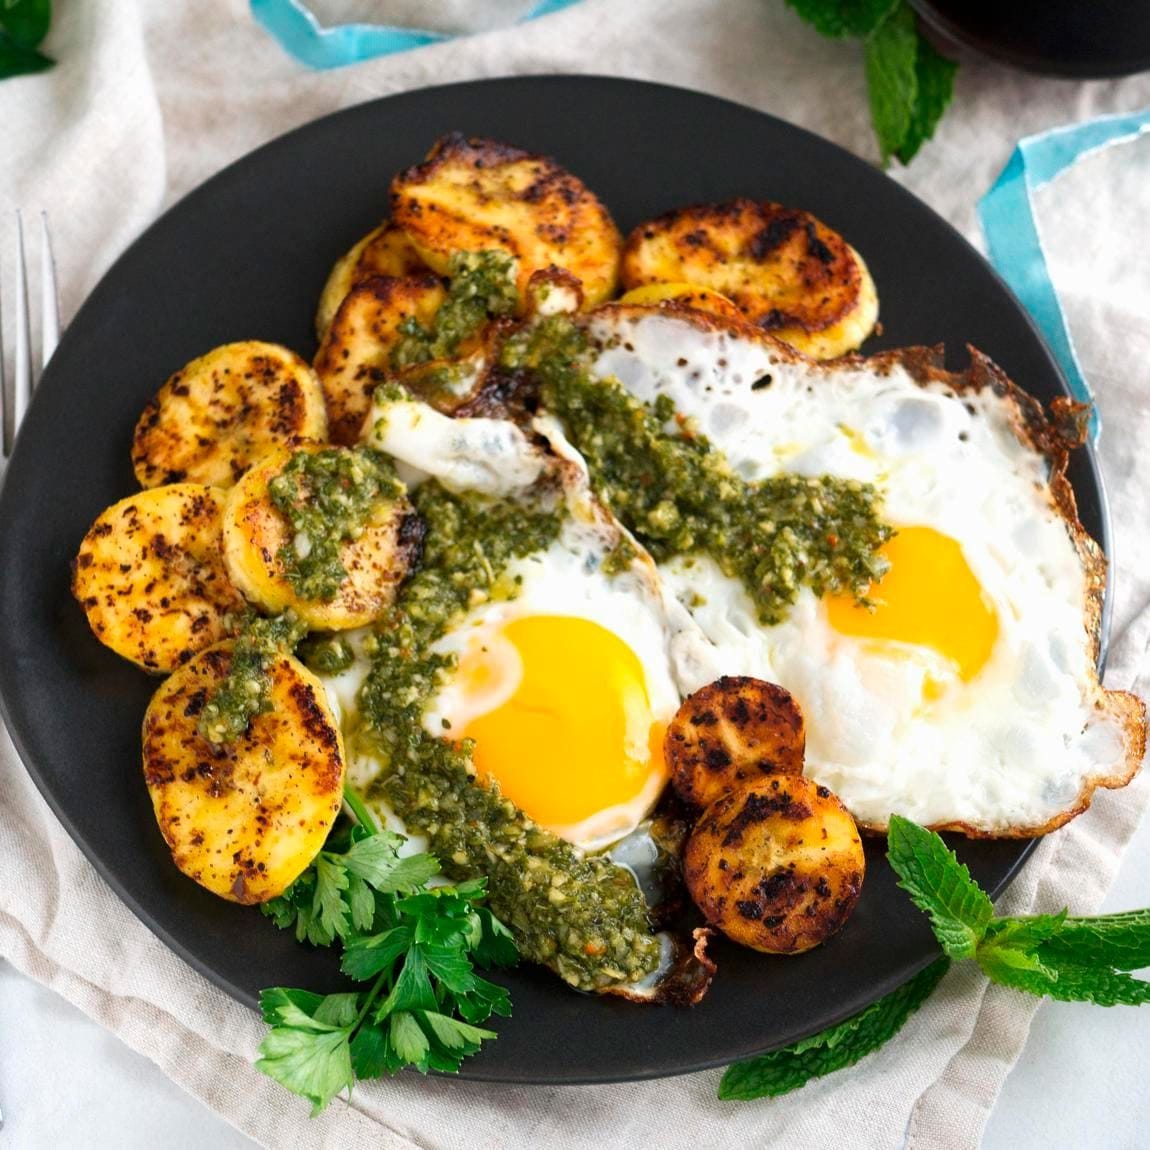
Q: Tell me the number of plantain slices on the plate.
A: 11